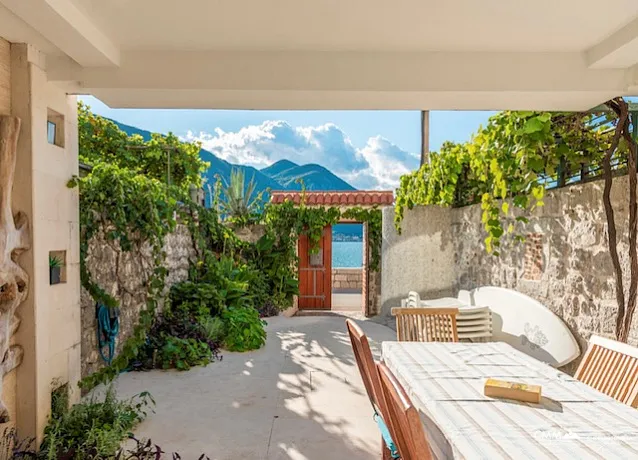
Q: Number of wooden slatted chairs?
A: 4